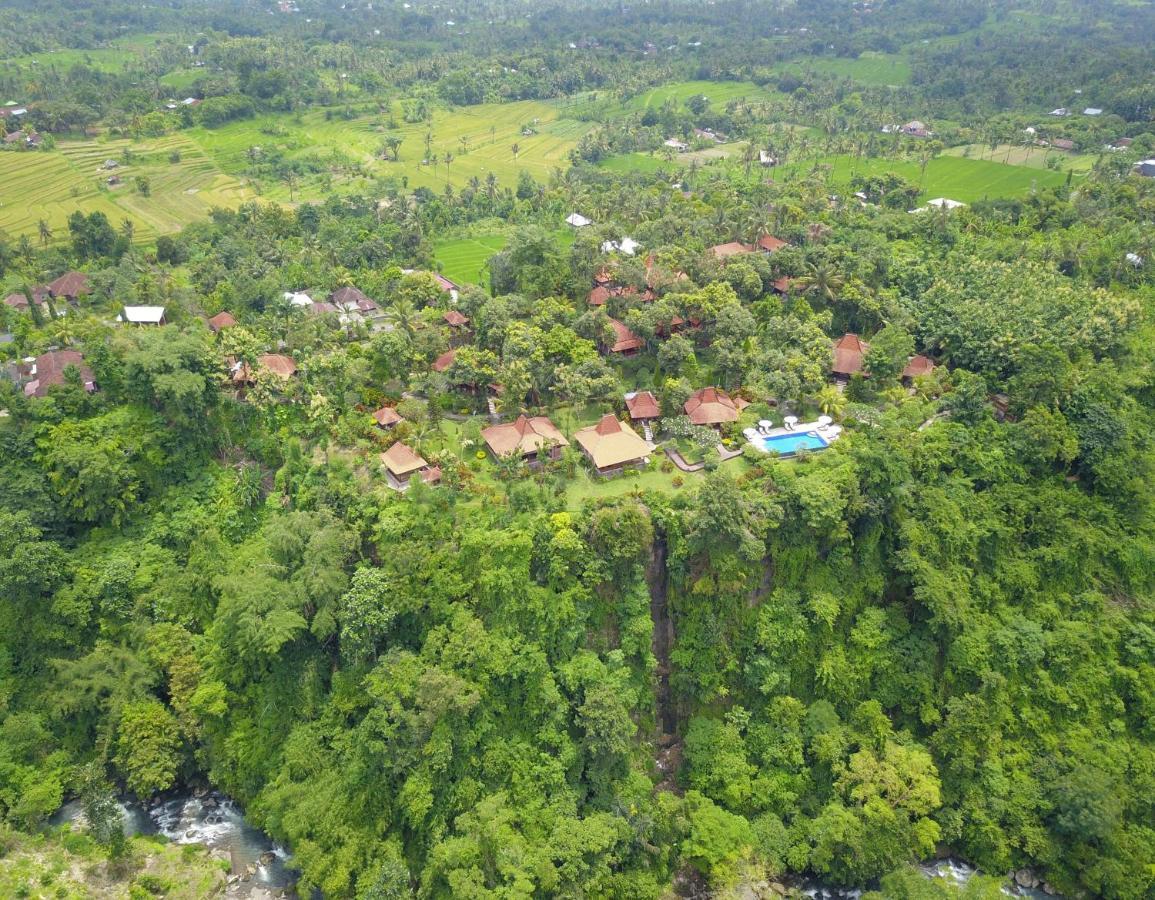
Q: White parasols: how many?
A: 5